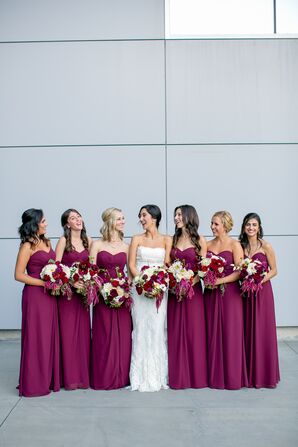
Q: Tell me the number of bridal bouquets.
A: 7